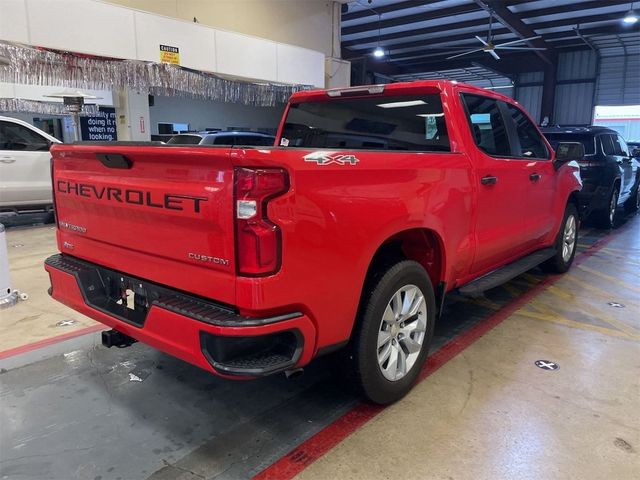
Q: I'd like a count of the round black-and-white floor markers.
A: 3